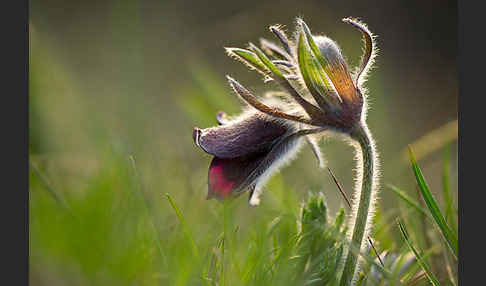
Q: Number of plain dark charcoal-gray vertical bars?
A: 2